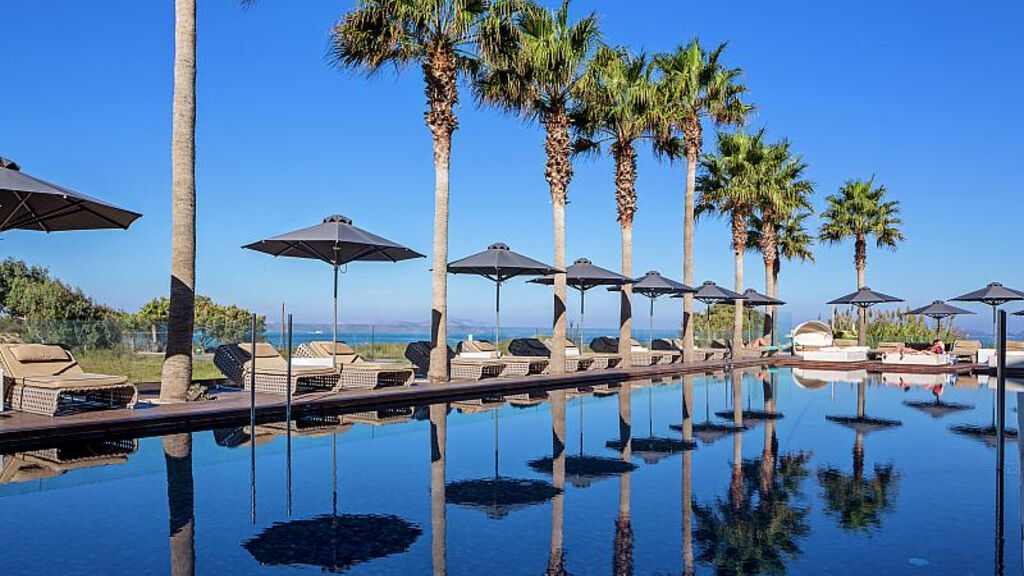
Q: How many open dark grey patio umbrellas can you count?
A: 11